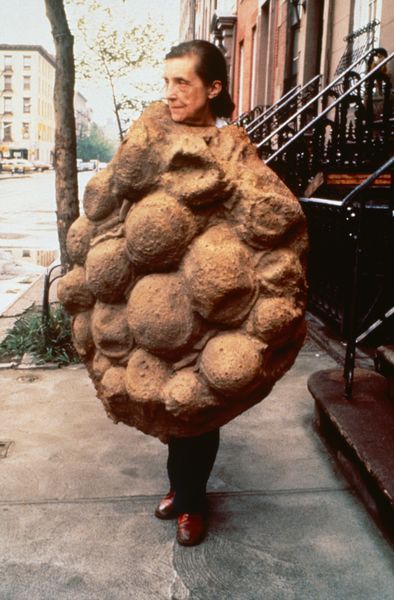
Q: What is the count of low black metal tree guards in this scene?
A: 1